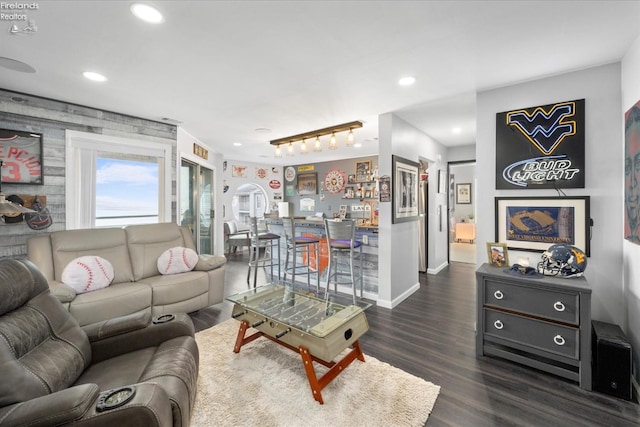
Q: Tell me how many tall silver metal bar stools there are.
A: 3